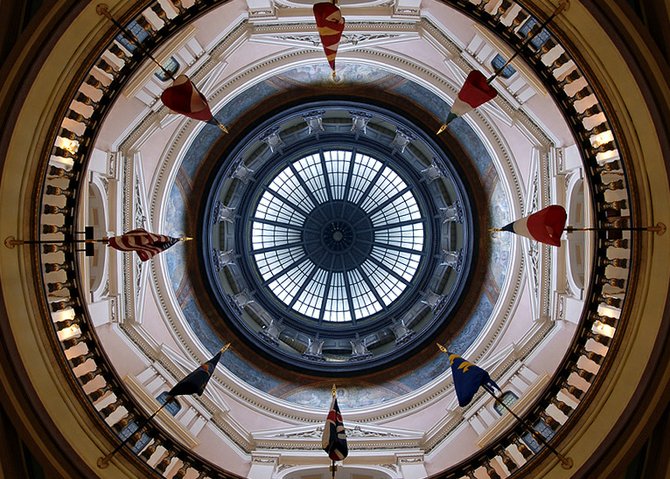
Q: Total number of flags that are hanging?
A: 8